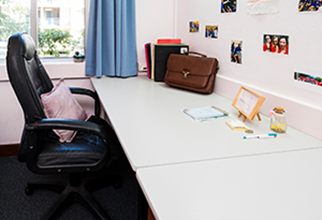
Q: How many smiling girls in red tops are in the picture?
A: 3